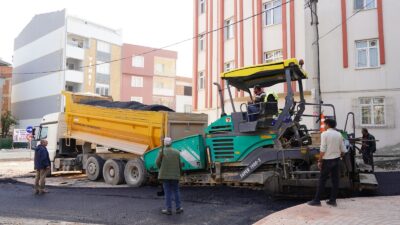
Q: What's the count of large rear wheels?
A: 3